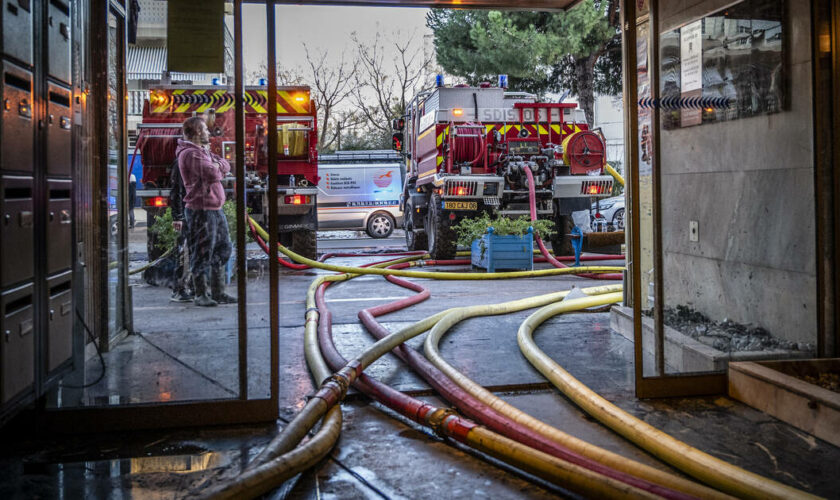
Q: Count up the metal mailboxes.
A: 8